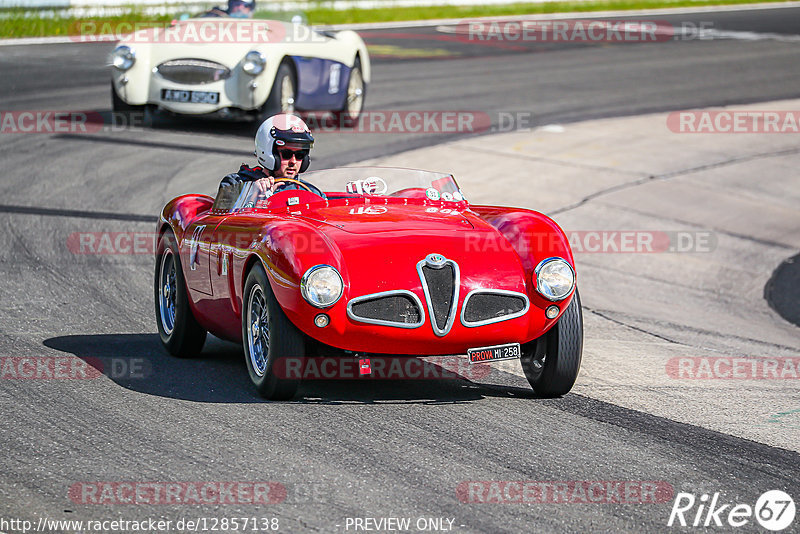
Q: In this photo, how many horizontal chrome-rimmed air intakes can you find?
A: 2